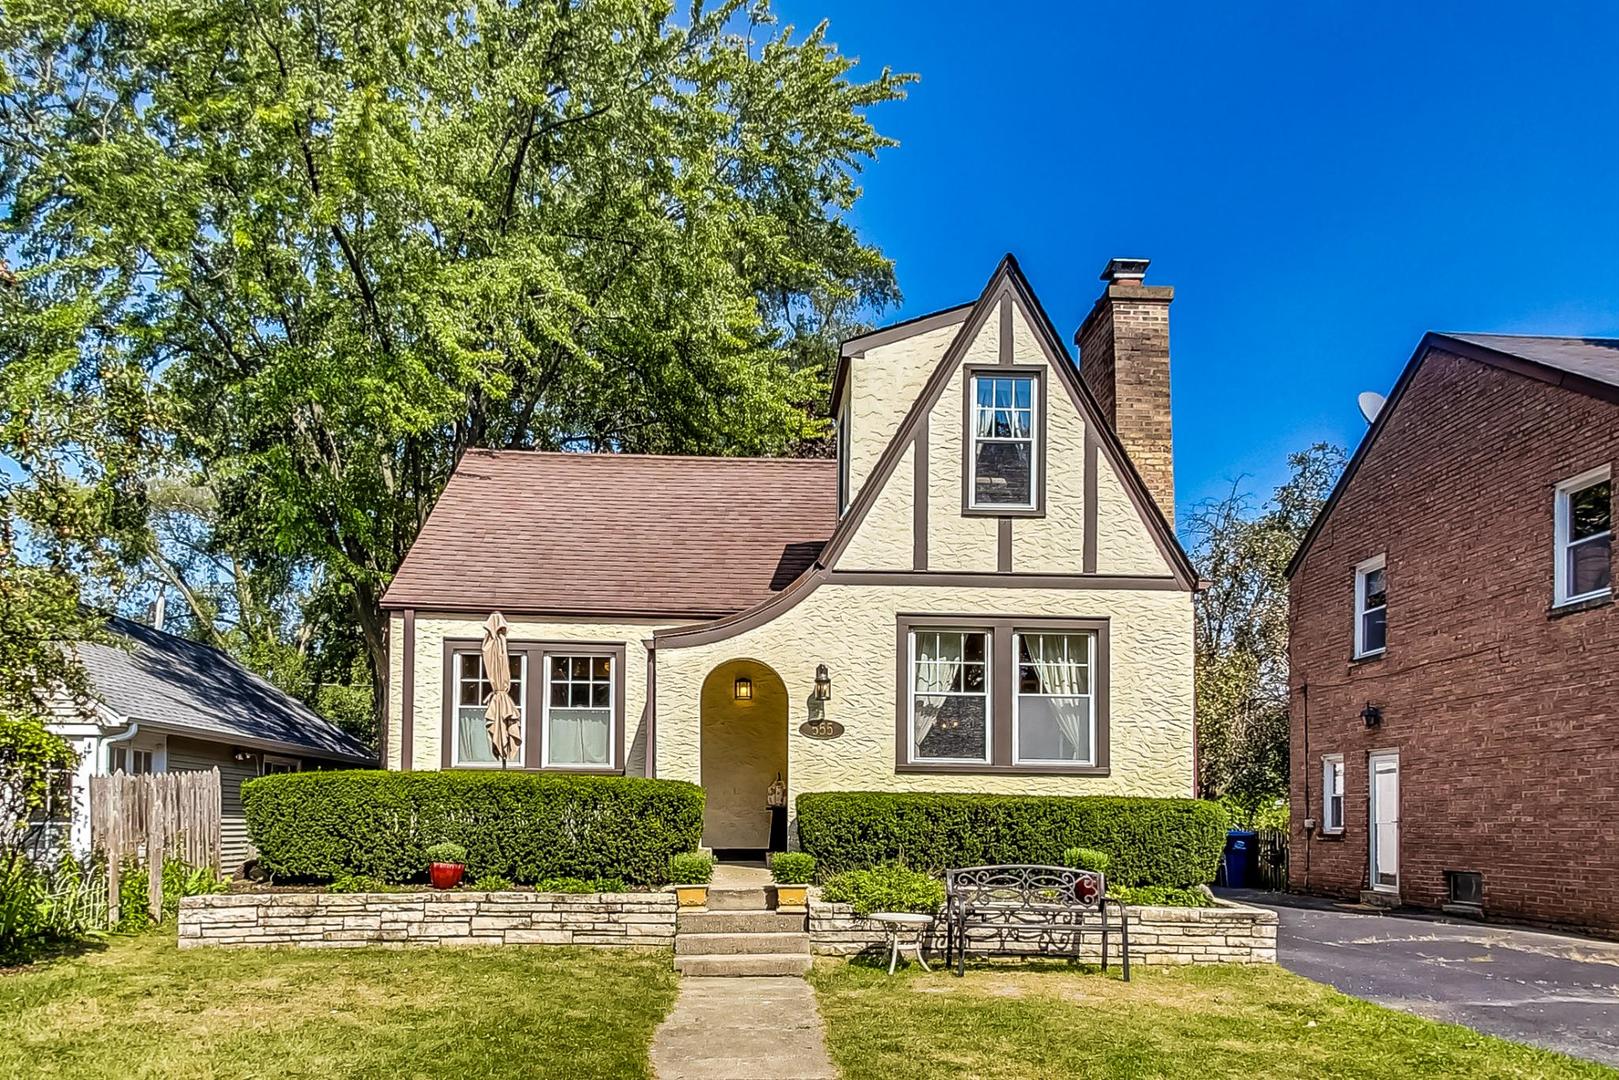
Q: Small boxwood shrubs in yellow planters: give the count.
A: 2